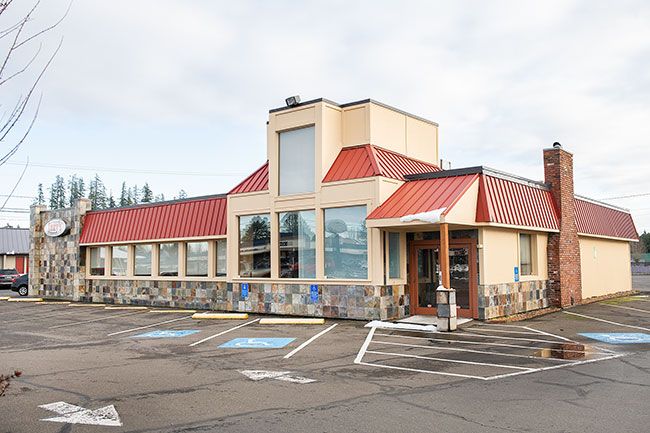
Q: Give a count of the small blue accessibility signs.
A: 3